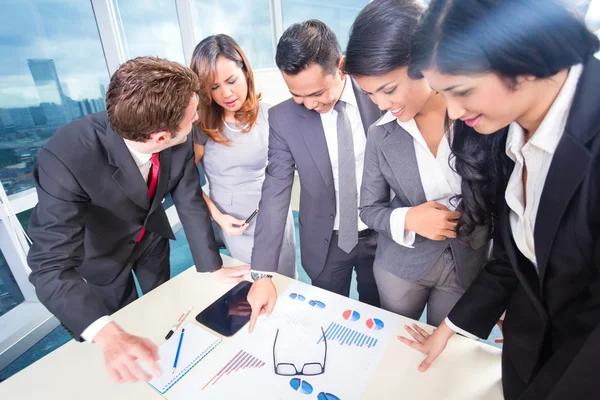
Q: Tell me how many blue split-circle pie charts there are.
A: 4